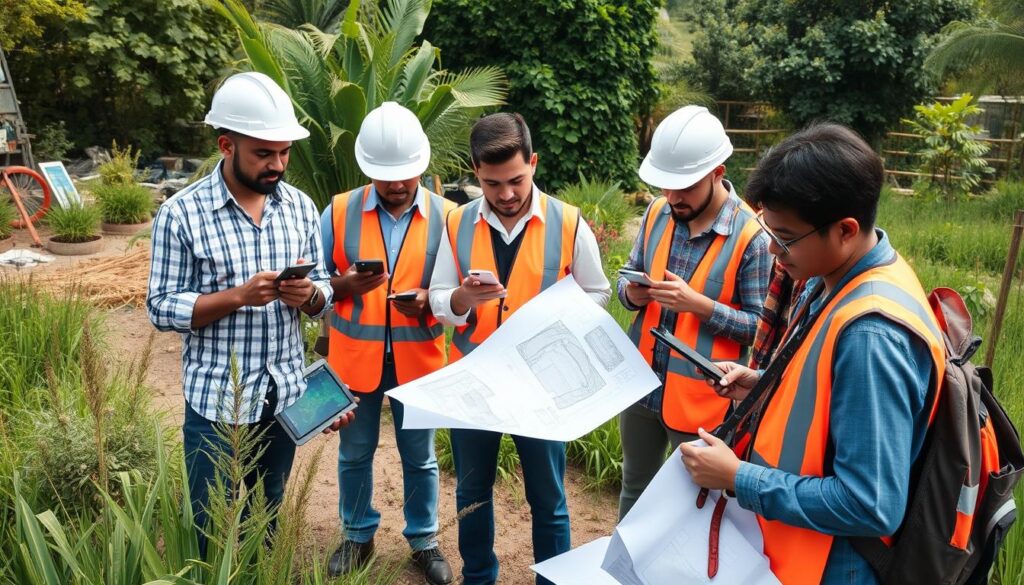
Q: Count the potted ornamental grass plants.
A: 3